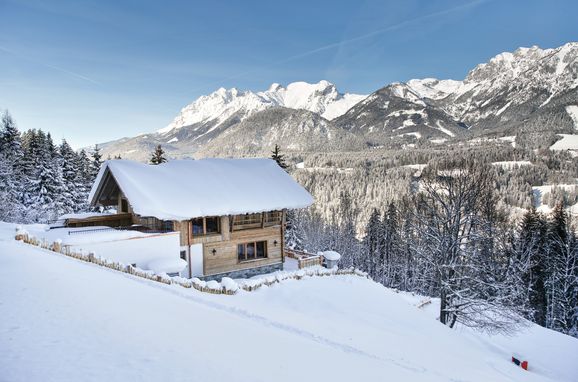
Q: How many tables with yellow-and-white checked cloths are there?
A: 0